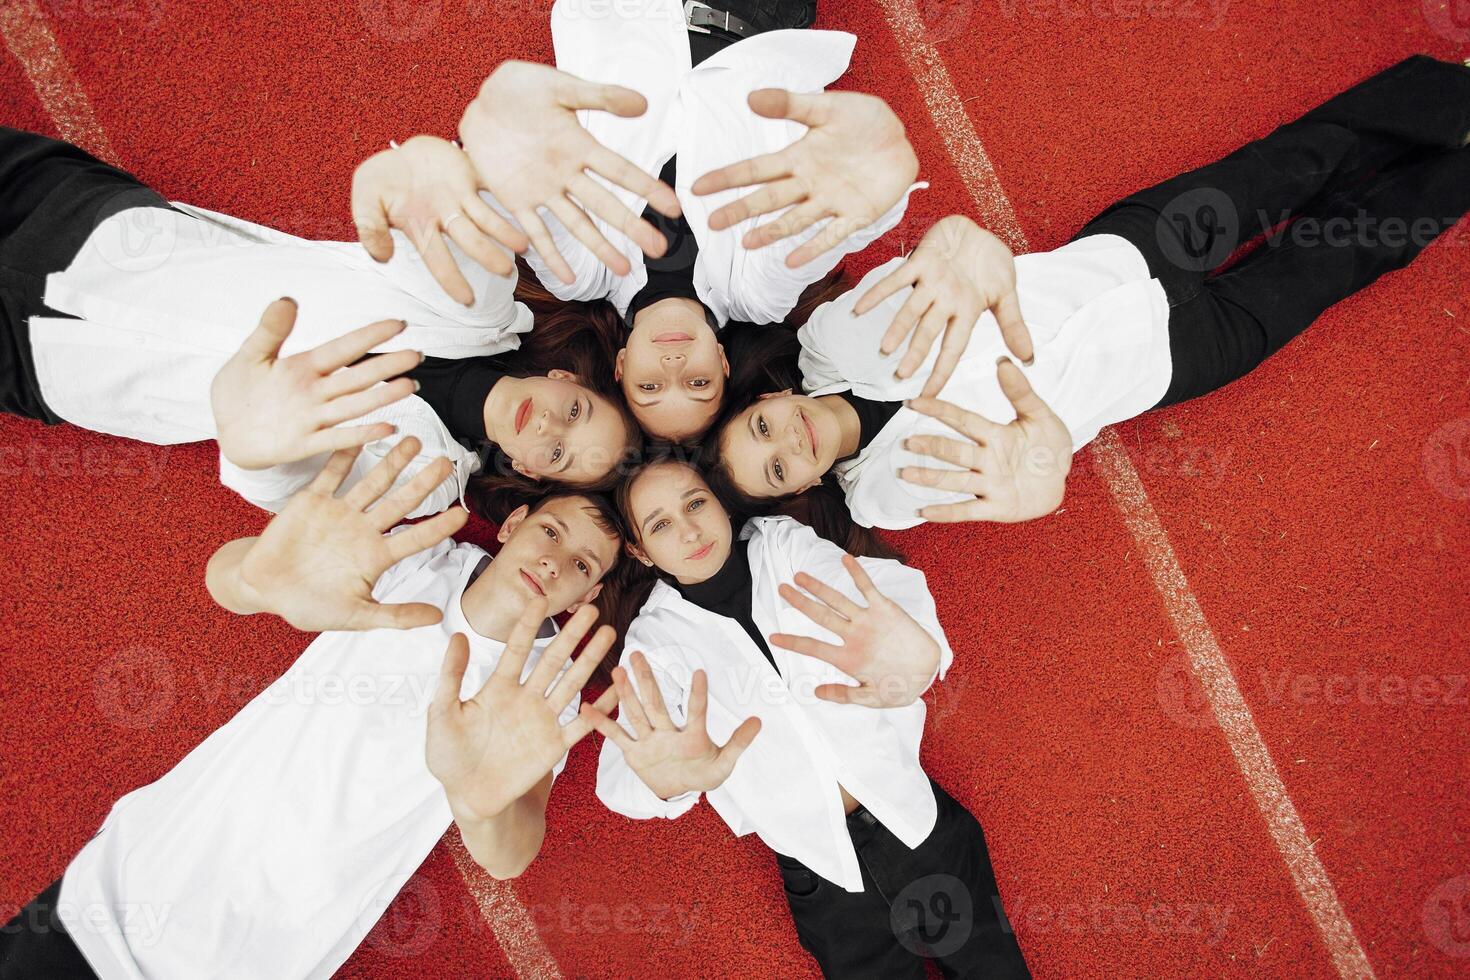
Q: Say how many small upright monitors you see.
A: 0